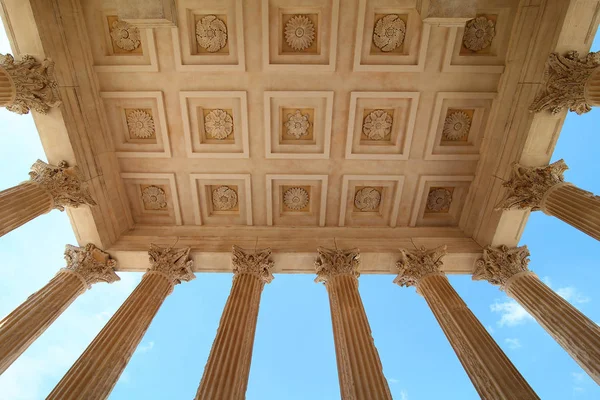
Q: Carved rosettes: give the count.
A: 15